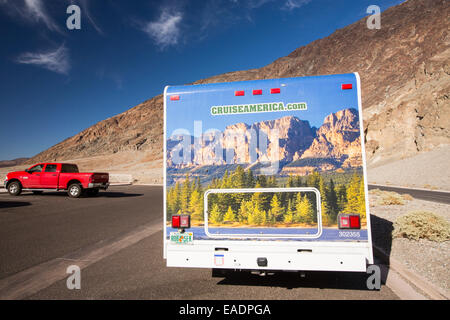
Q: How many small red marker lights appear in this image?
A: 5